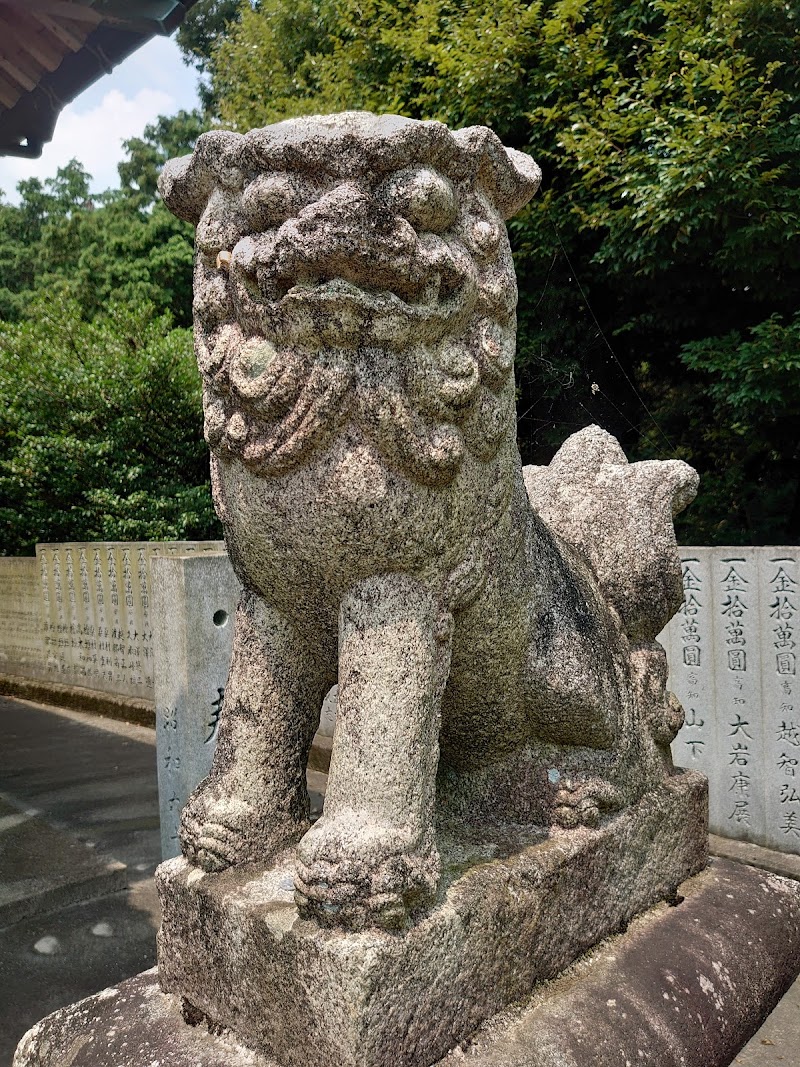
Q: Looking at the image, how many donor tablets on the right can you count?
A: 3